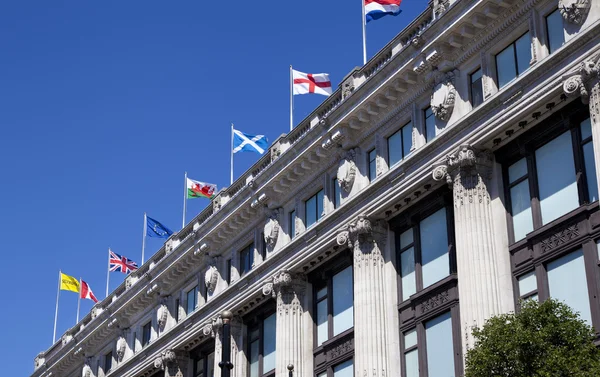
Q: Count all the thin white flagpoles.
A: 8